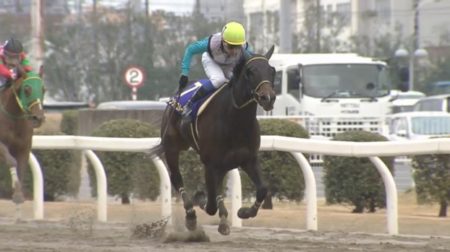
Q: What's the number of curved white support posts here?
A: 6